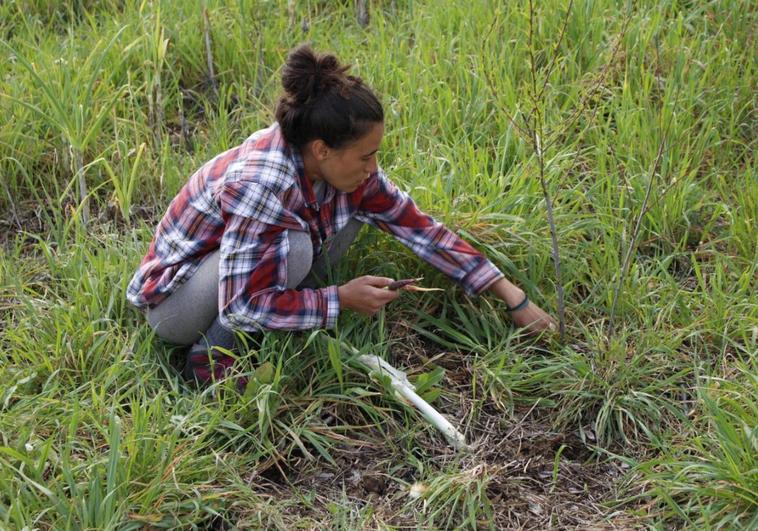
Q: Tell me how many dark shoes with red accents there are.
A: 1